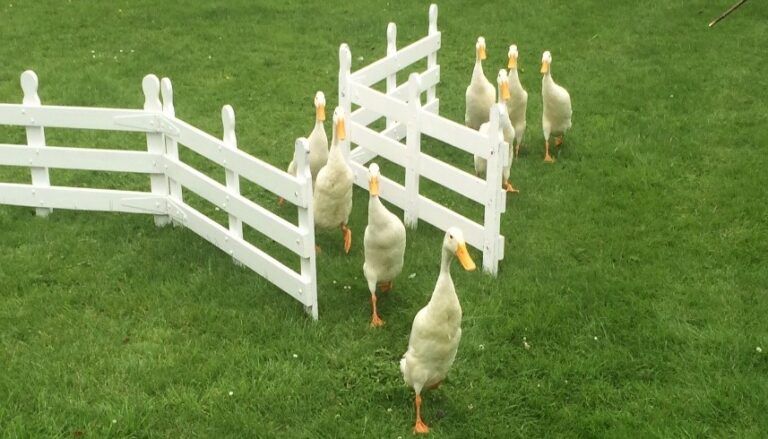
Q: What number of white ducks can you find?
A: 8